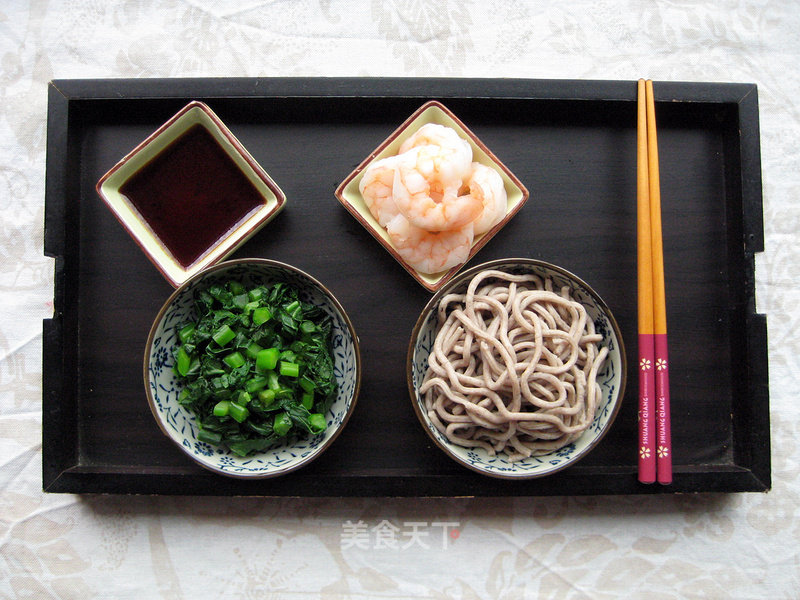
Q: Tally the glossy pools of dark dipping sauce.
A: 1